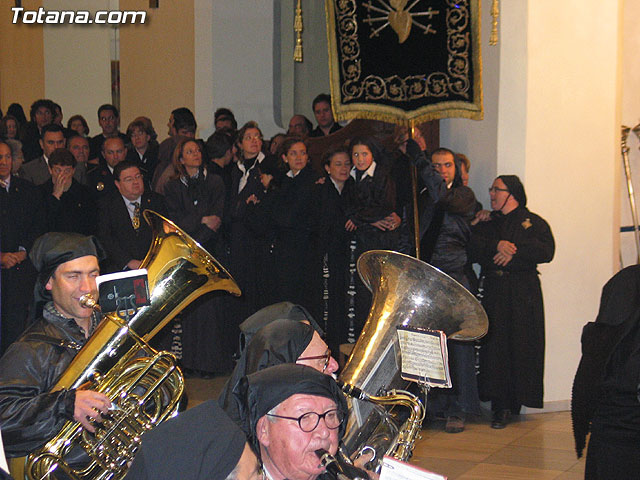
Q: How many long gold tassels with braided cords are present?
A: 2